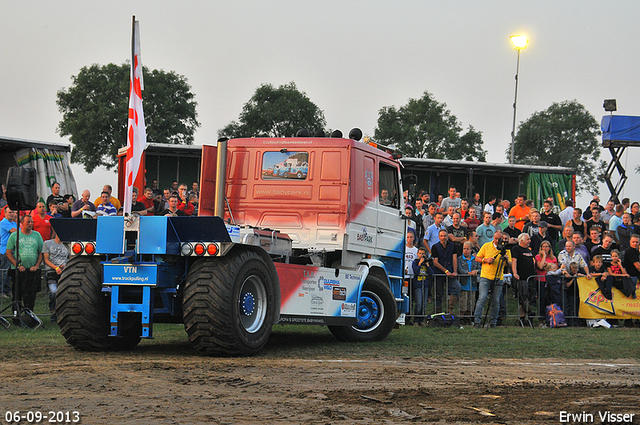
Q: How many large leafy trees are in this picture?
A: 4